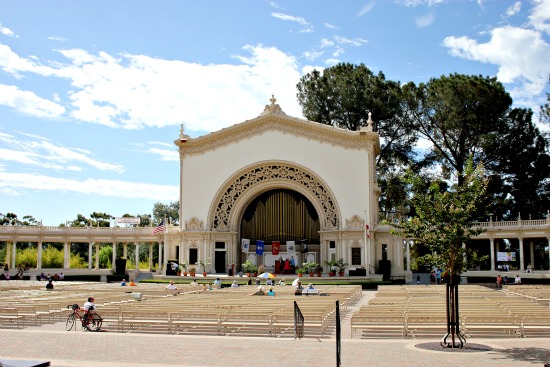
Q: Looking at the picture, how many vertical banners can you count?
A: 5